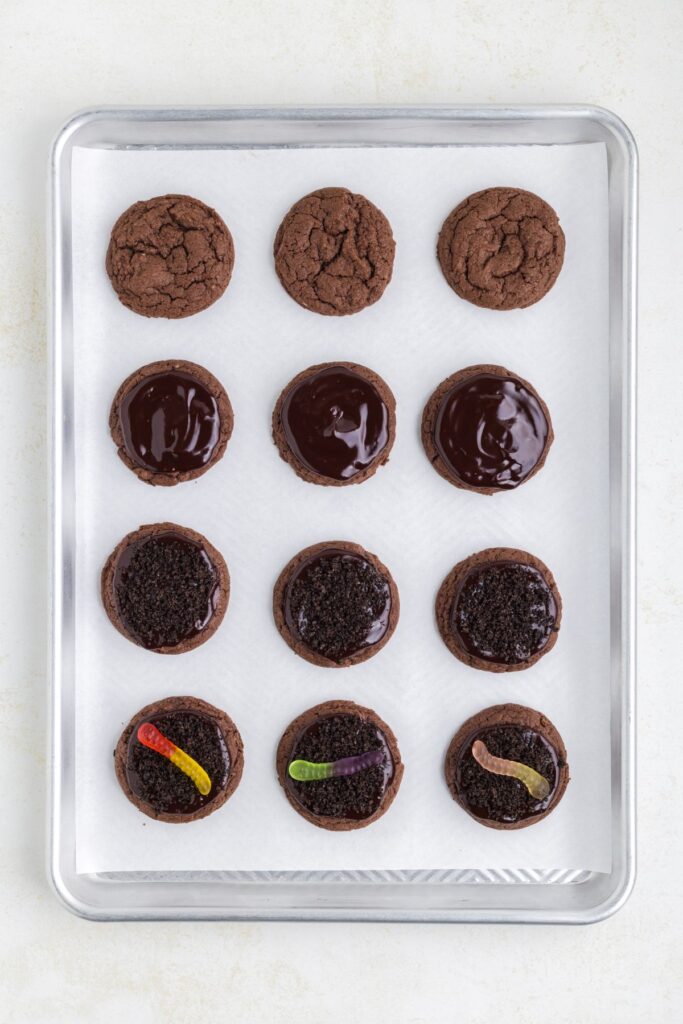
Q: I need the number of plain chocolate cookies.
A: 3